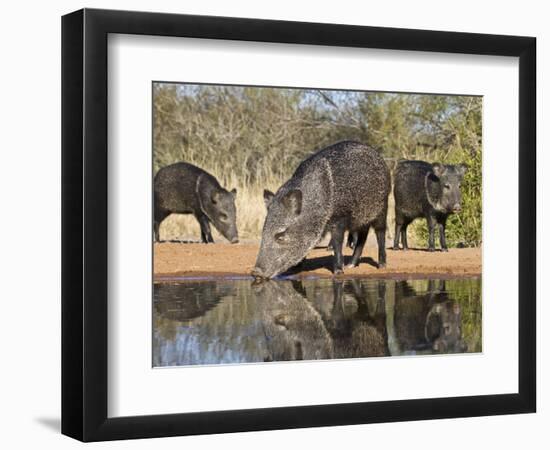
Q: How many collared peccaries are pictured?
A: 3